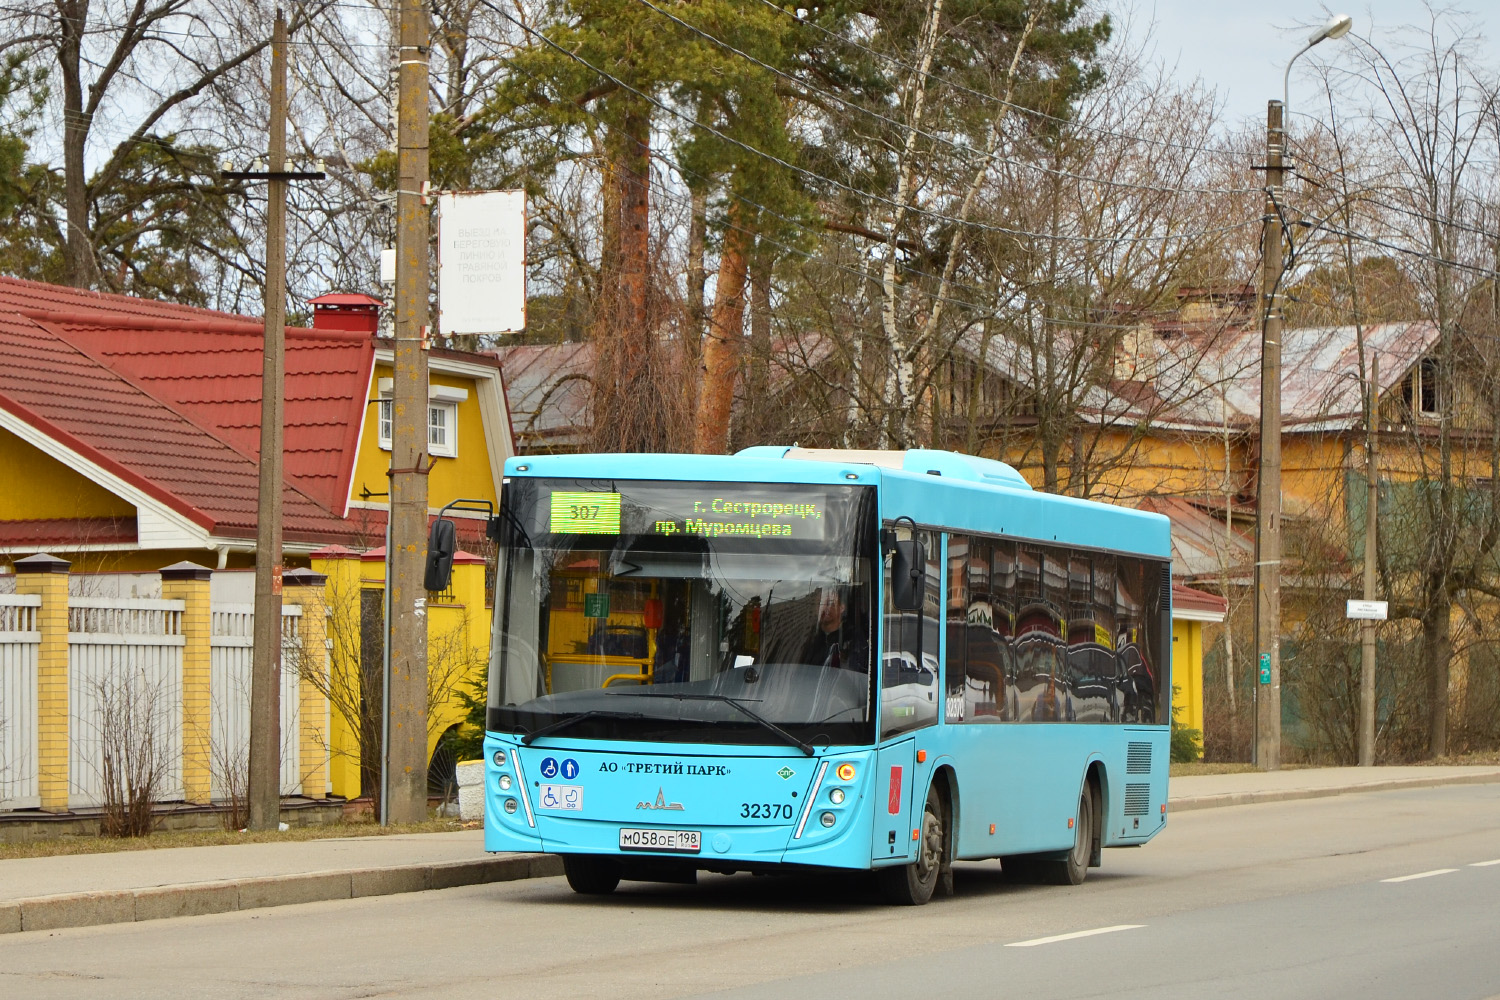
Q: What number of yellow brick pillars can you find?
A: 3